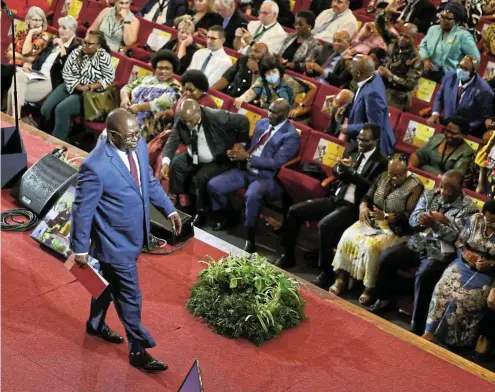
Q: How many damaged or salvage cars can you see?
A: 0